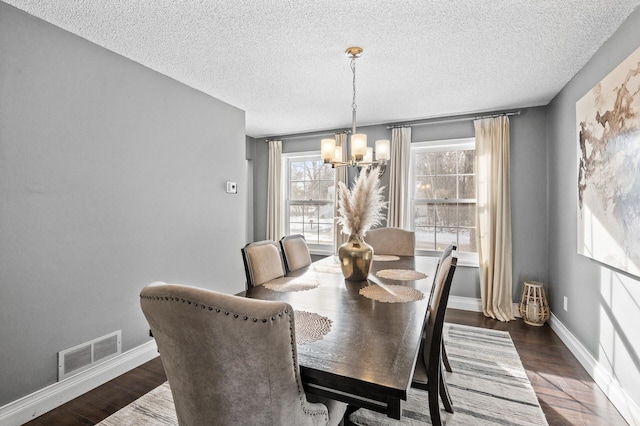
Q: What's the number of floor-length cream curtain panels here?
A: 4